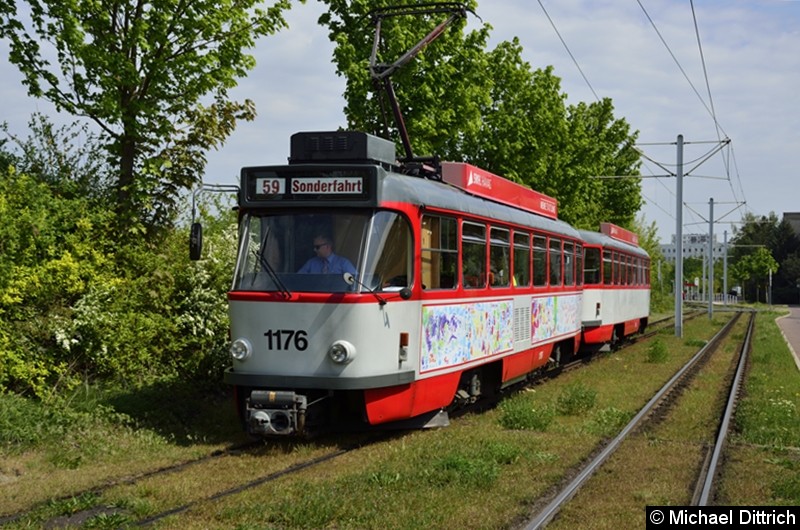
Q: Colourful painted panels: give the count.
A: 2